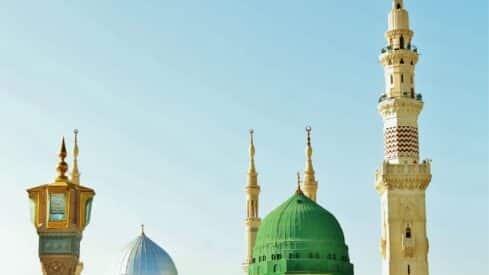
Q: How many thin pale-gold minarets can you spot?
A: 3